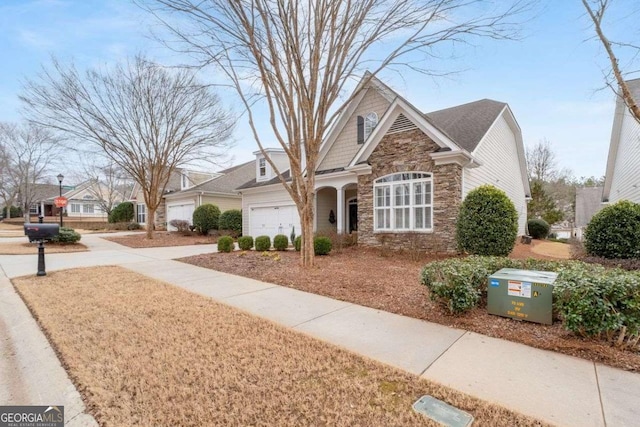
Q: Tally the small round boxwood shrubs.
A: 6